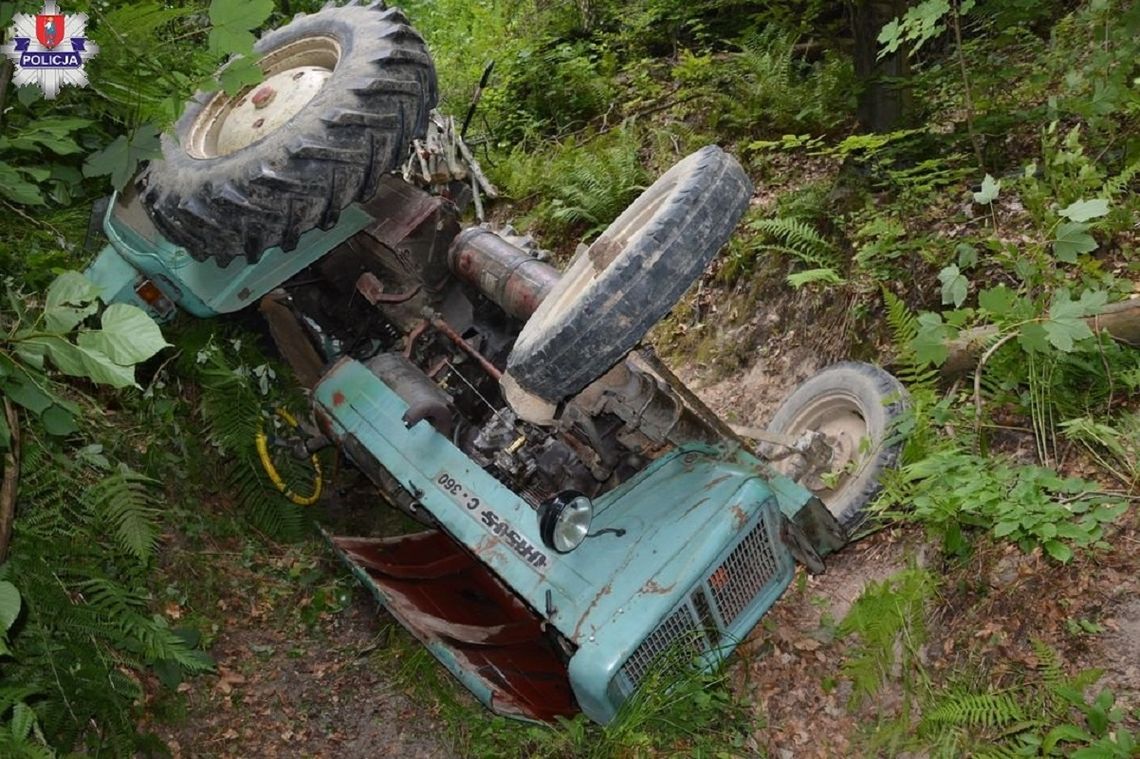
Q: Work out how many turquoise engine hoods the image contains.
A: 1